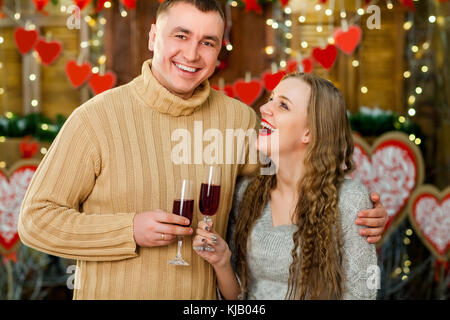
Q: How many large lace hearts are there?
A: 3